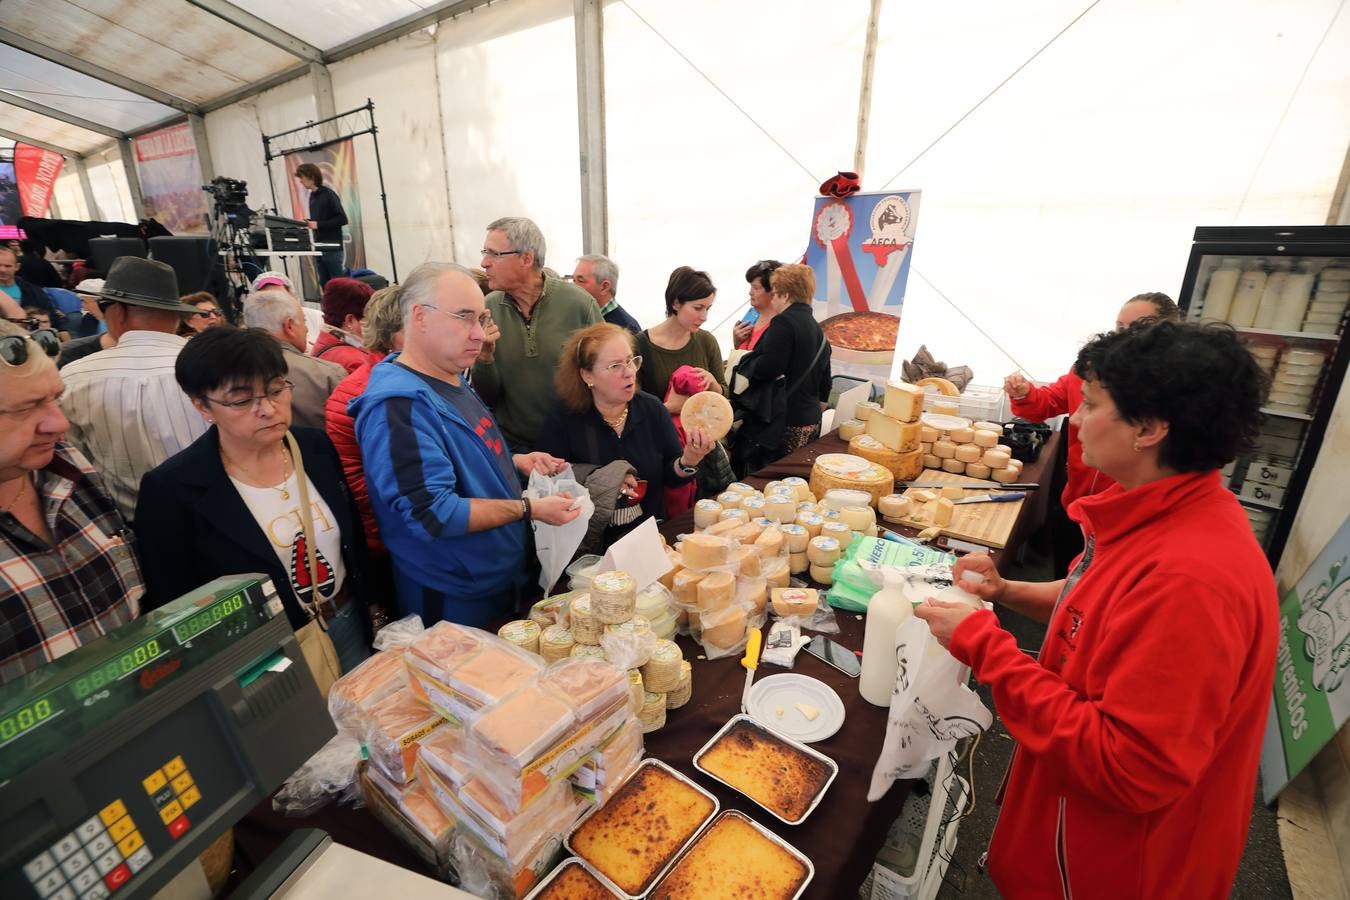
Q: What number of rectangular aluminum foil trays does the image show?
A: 4